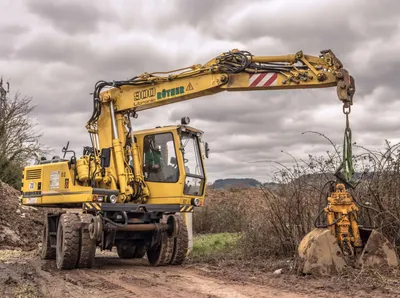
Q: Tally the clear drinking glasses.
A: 0